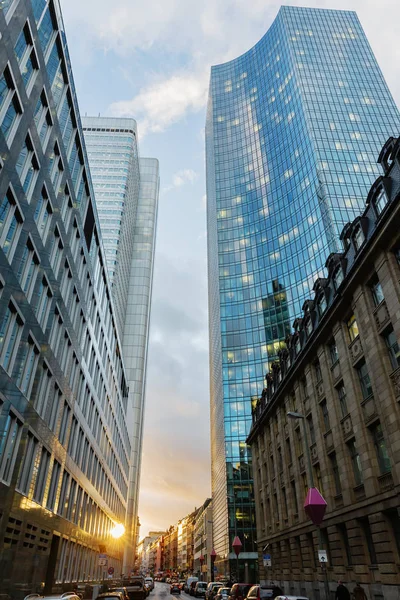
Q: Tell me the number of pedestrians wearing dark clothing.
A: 2